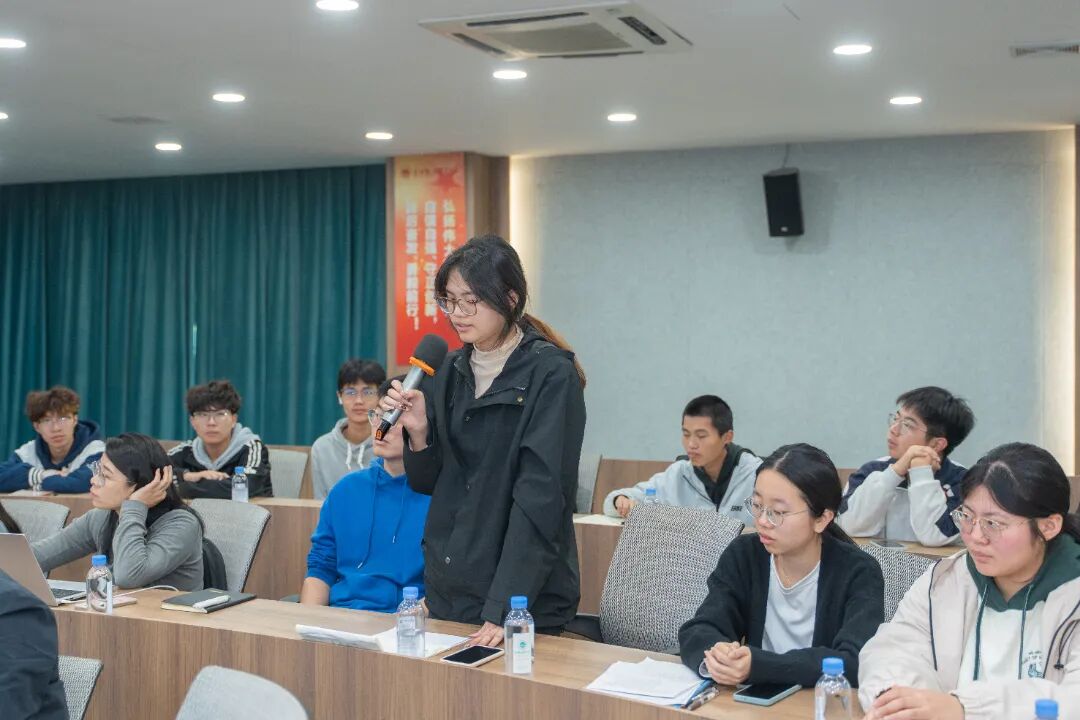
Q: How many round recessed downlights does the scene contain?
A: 10